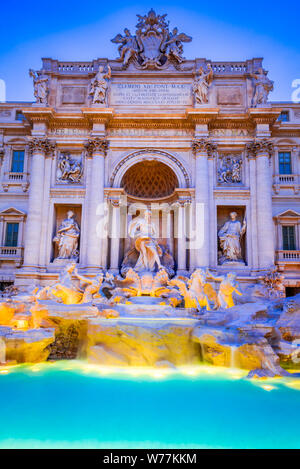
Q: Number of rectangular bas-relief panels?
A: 2